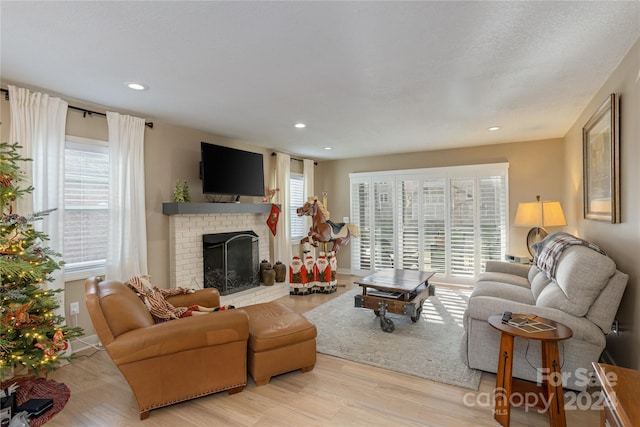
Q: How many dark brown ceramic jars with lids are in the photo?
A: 3